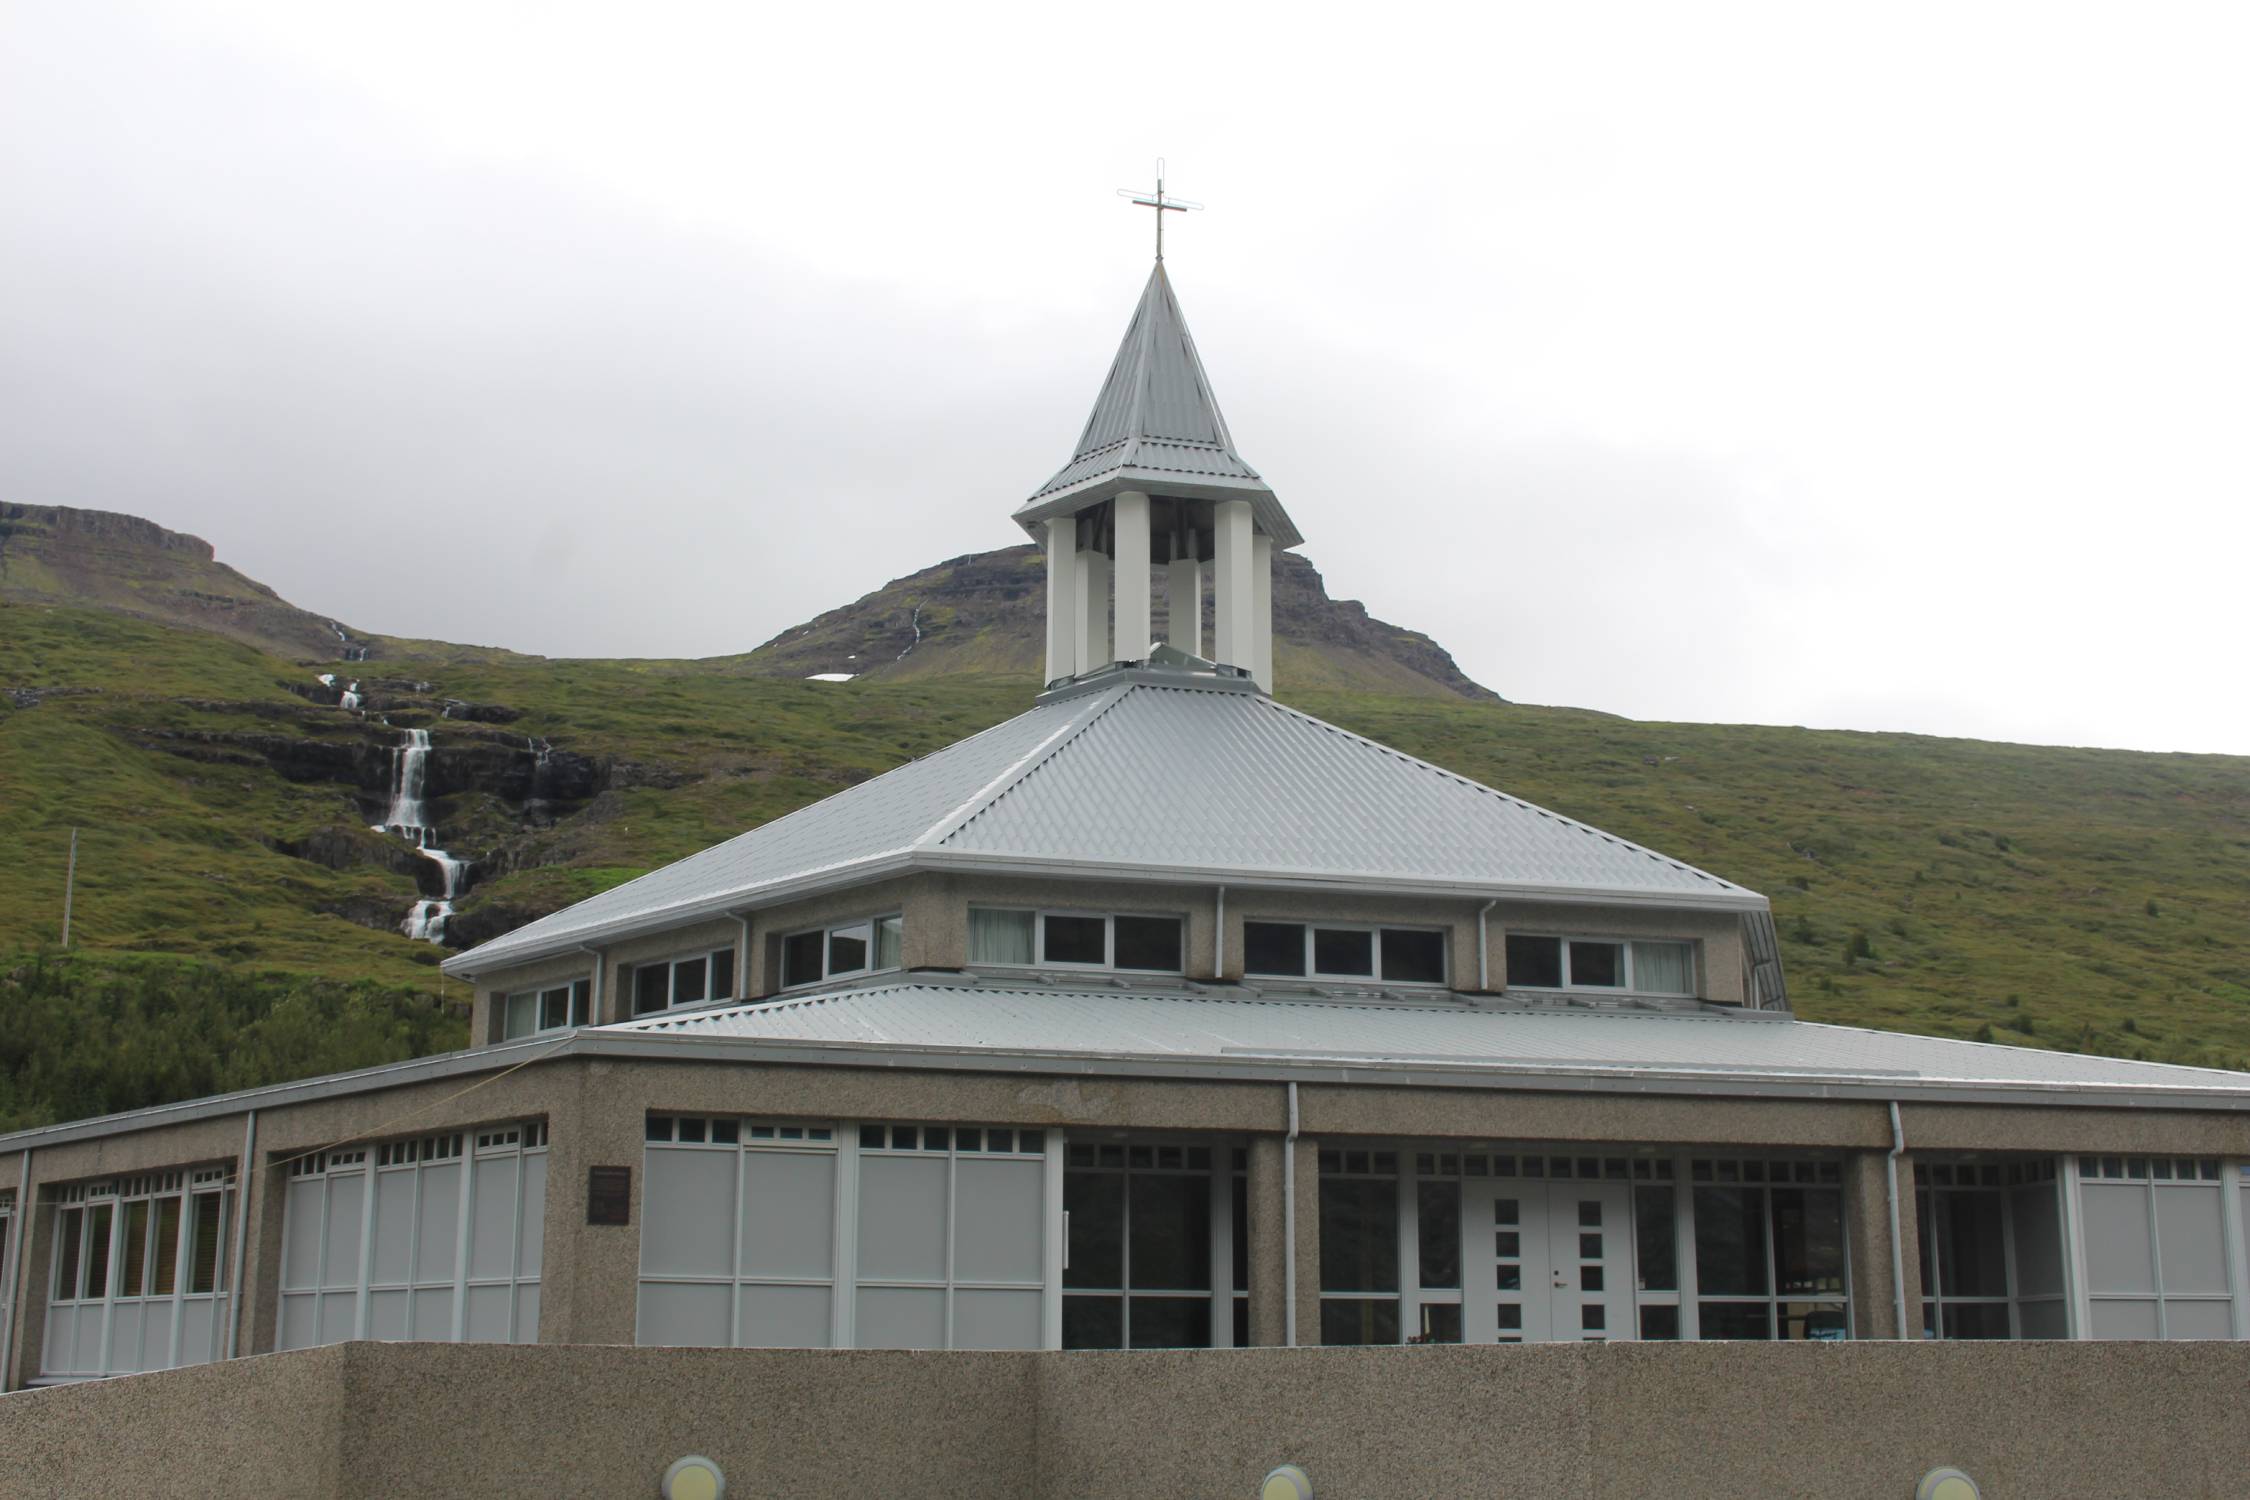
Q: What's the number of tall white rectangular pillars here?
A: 6